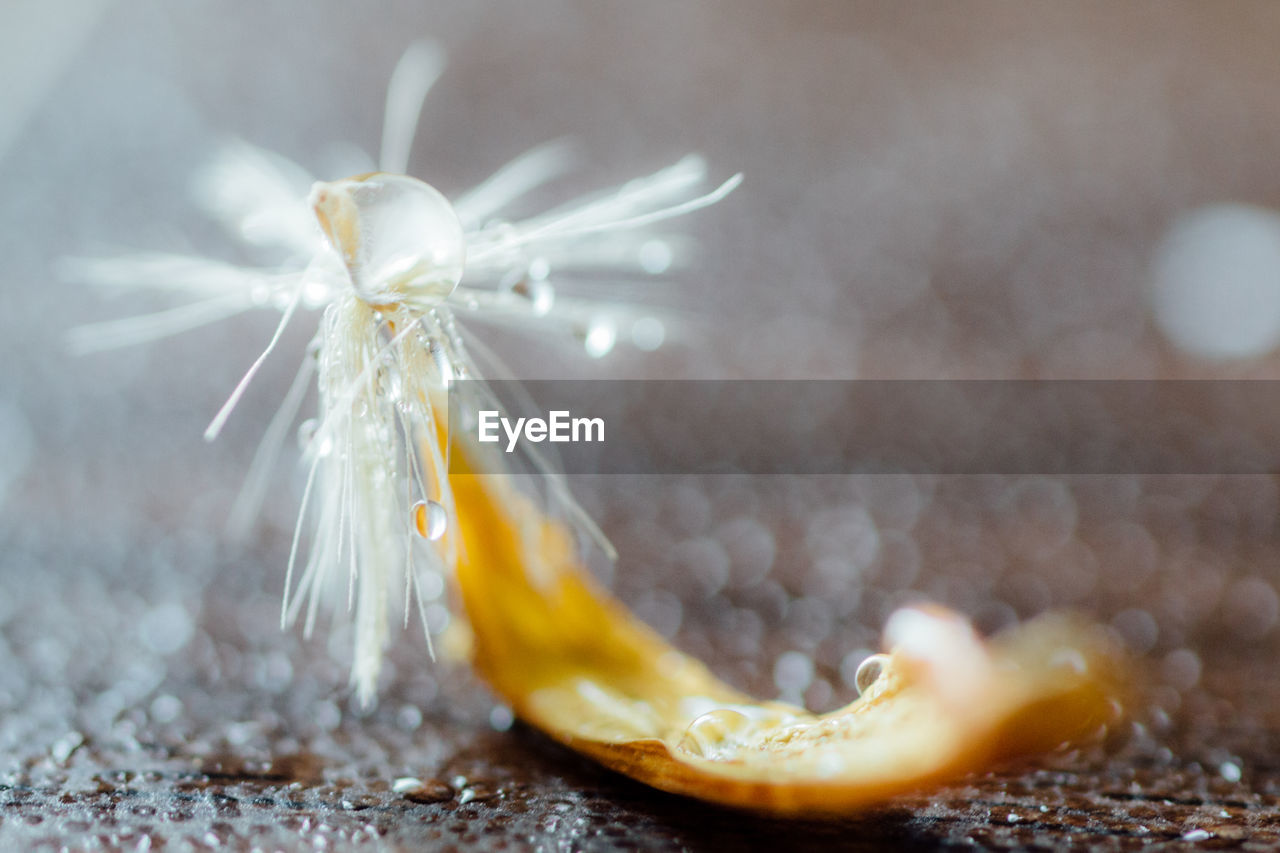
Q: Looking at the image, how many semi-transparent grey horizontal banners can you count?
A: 1